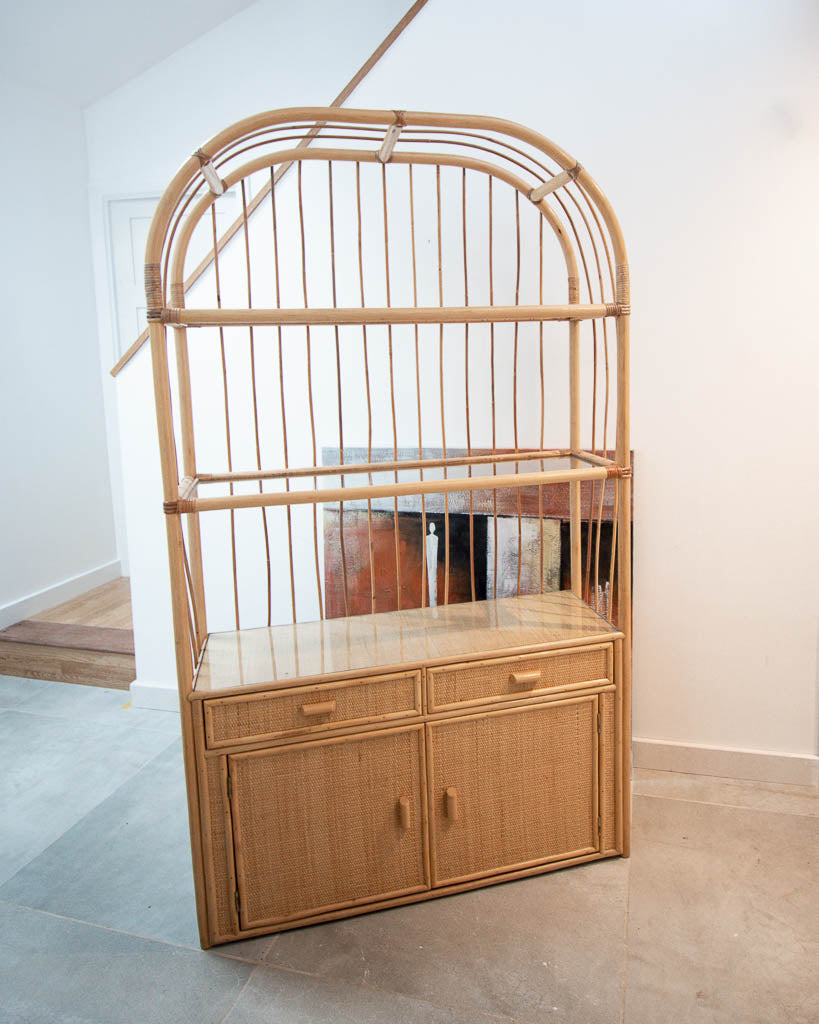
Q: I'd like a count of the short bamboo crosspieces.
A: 3